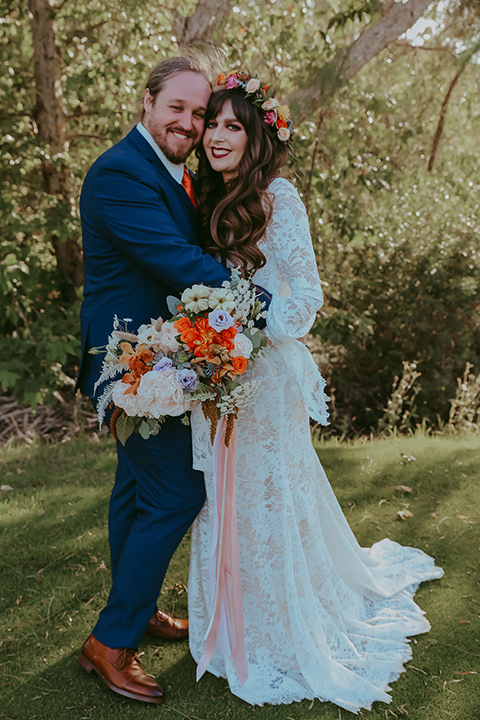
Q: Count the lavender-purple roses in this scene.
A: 3